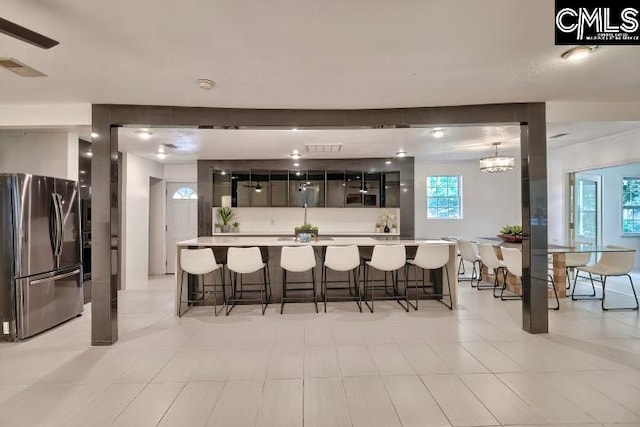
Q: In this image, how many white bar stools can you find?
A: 6